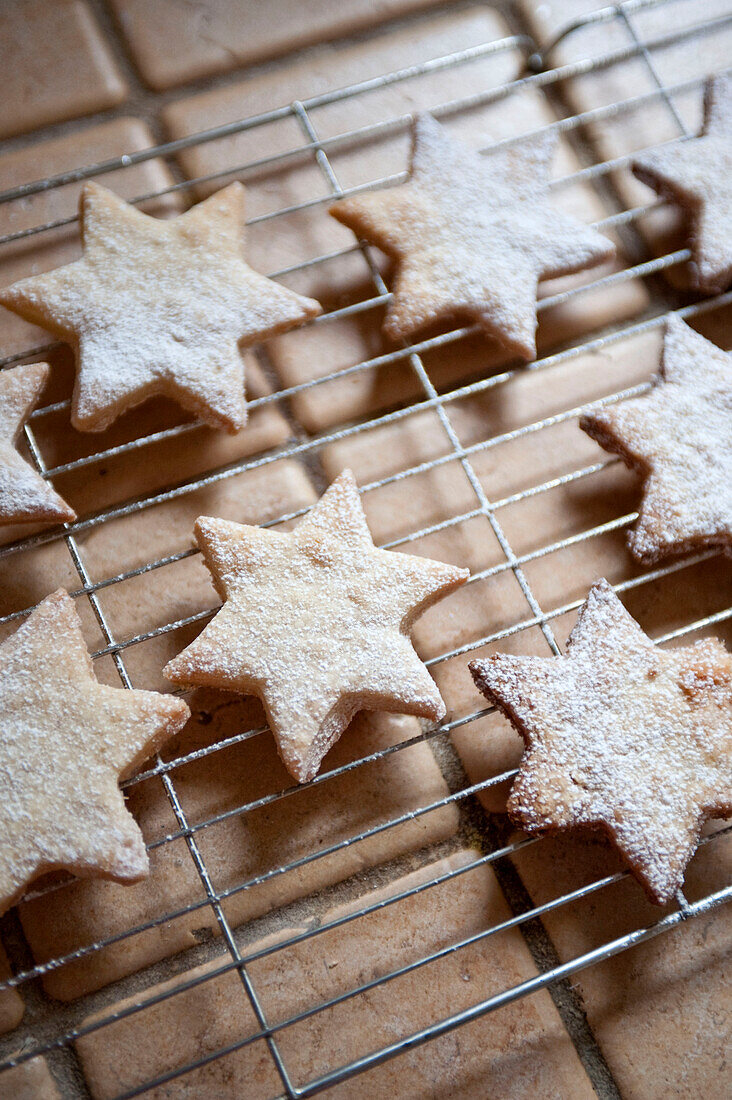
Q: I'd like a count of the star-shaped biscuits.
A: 8